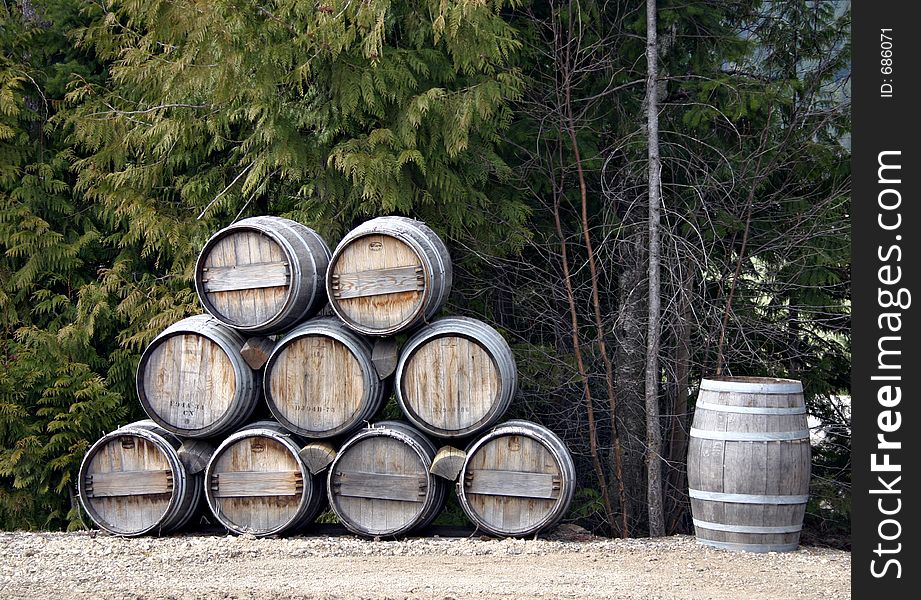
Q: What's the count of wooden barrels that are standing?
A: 1